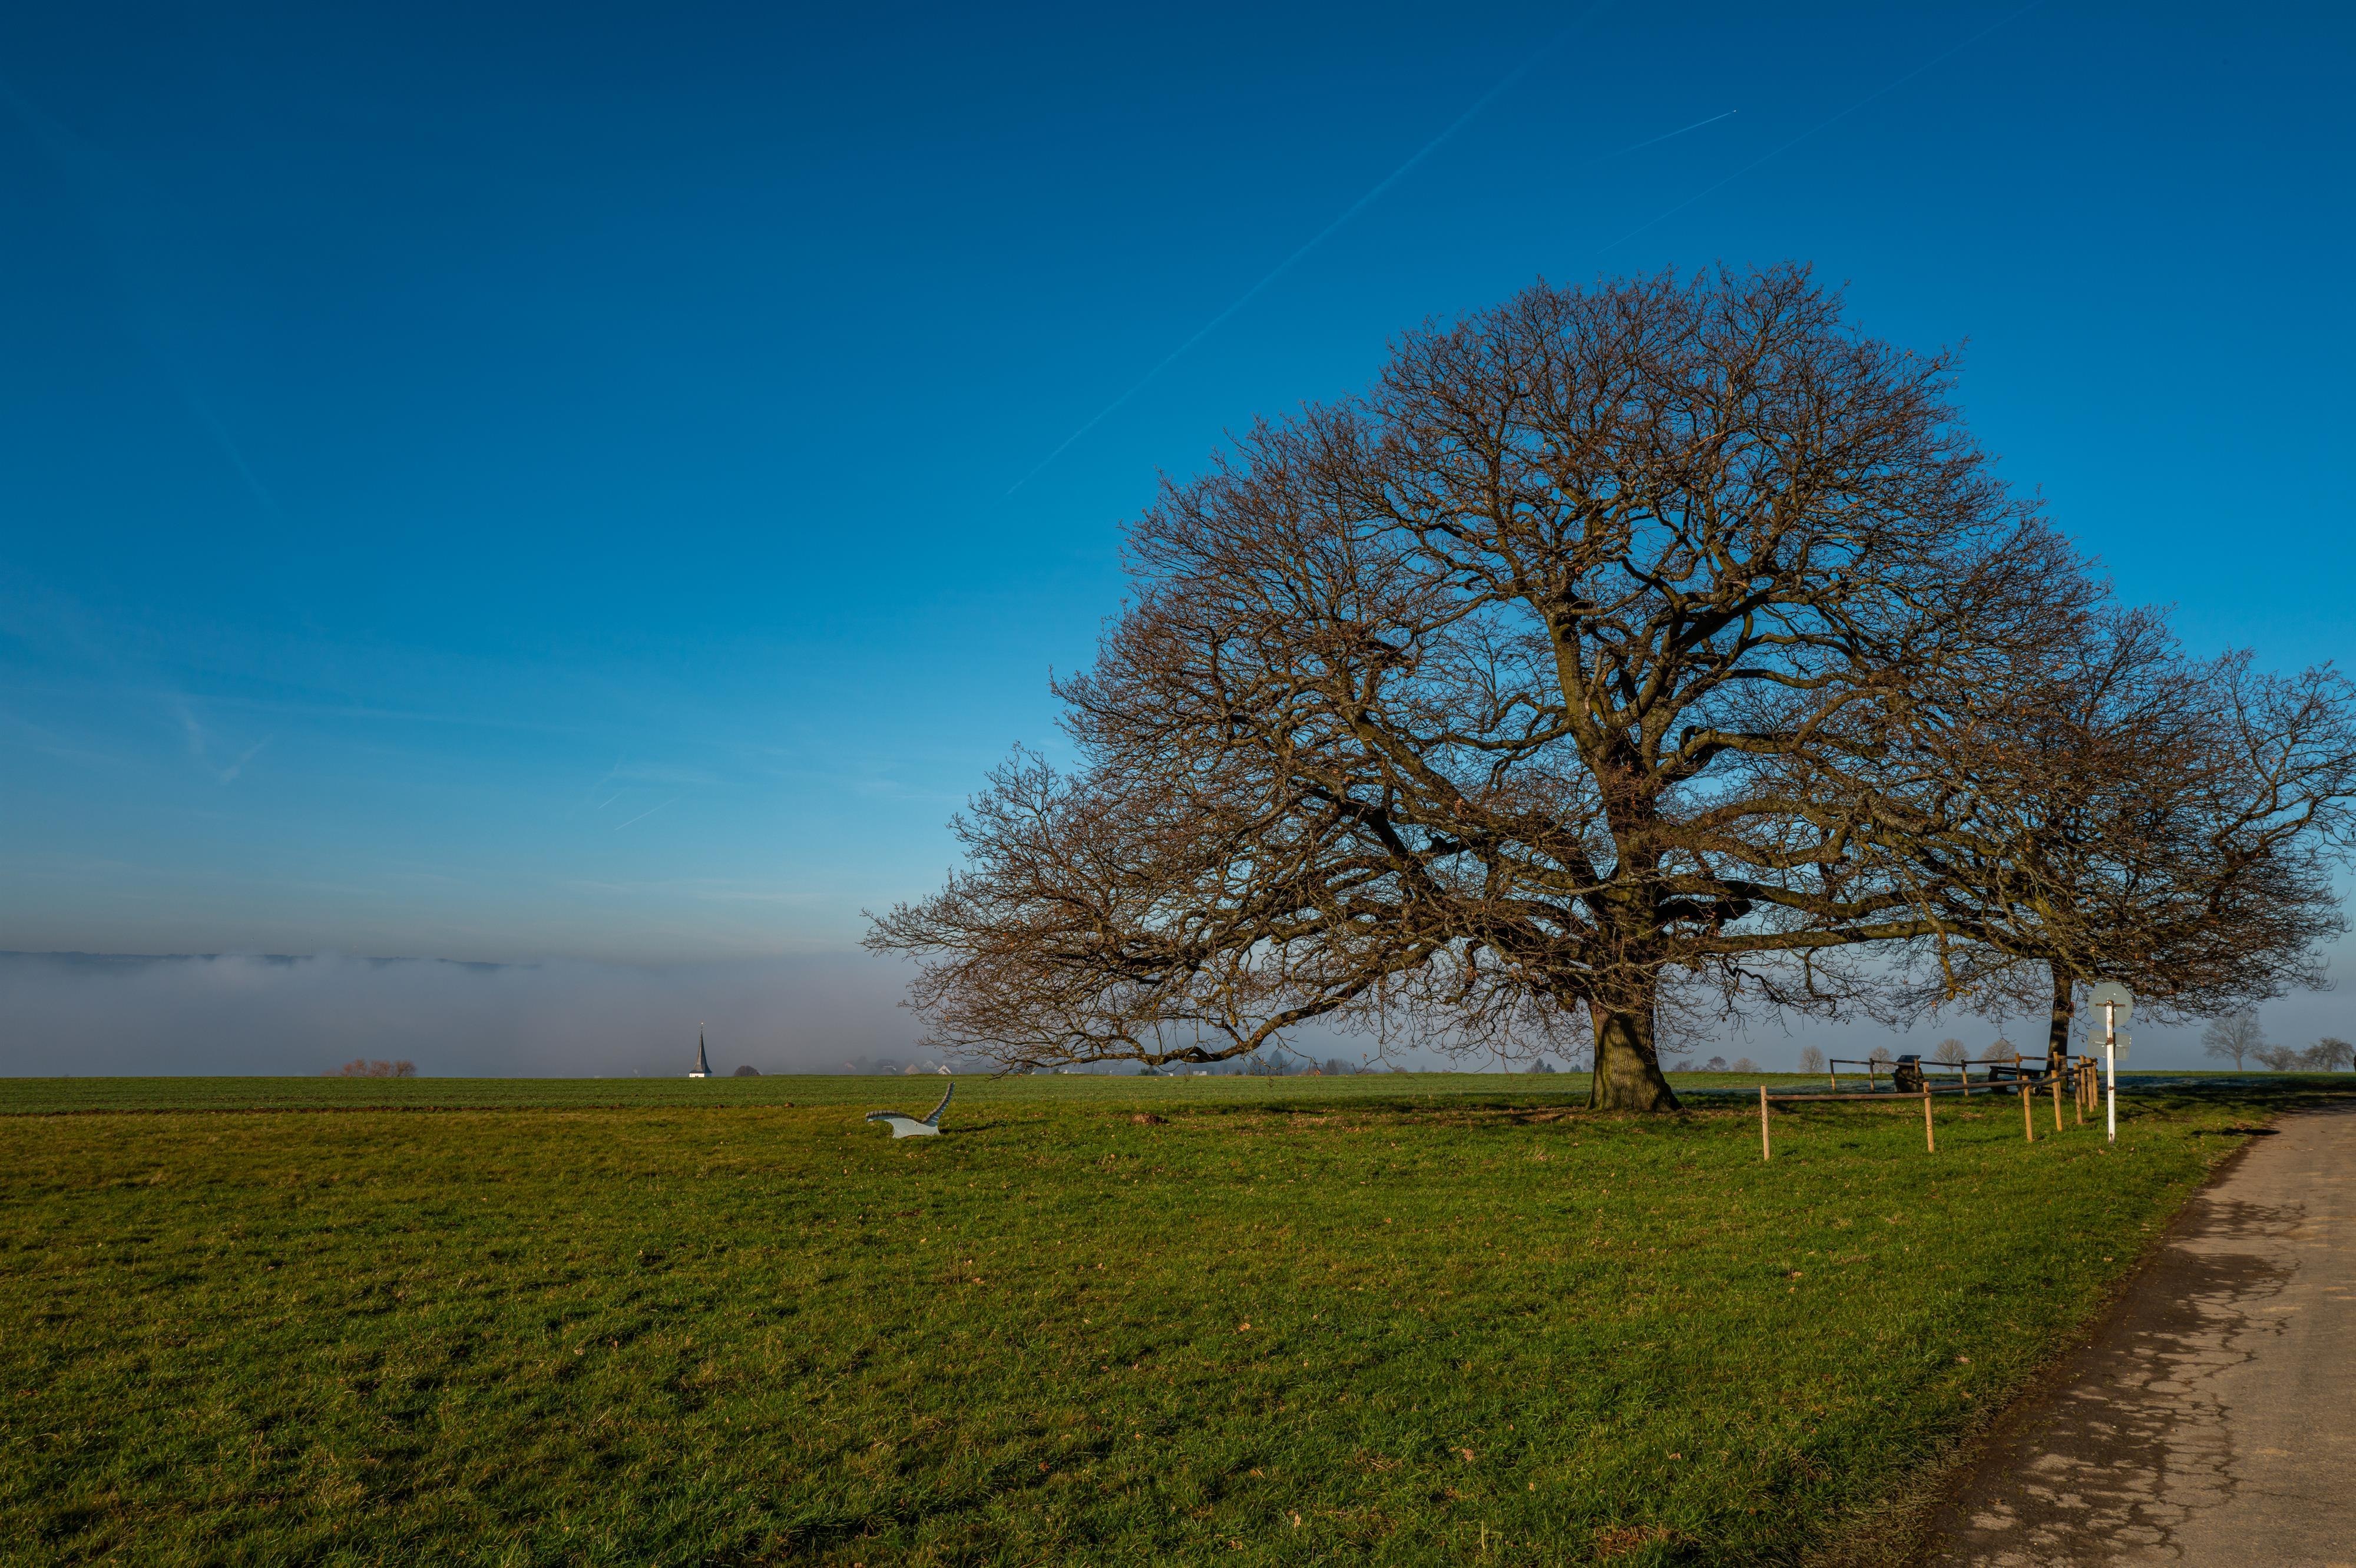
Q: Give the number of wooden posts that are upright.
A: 14